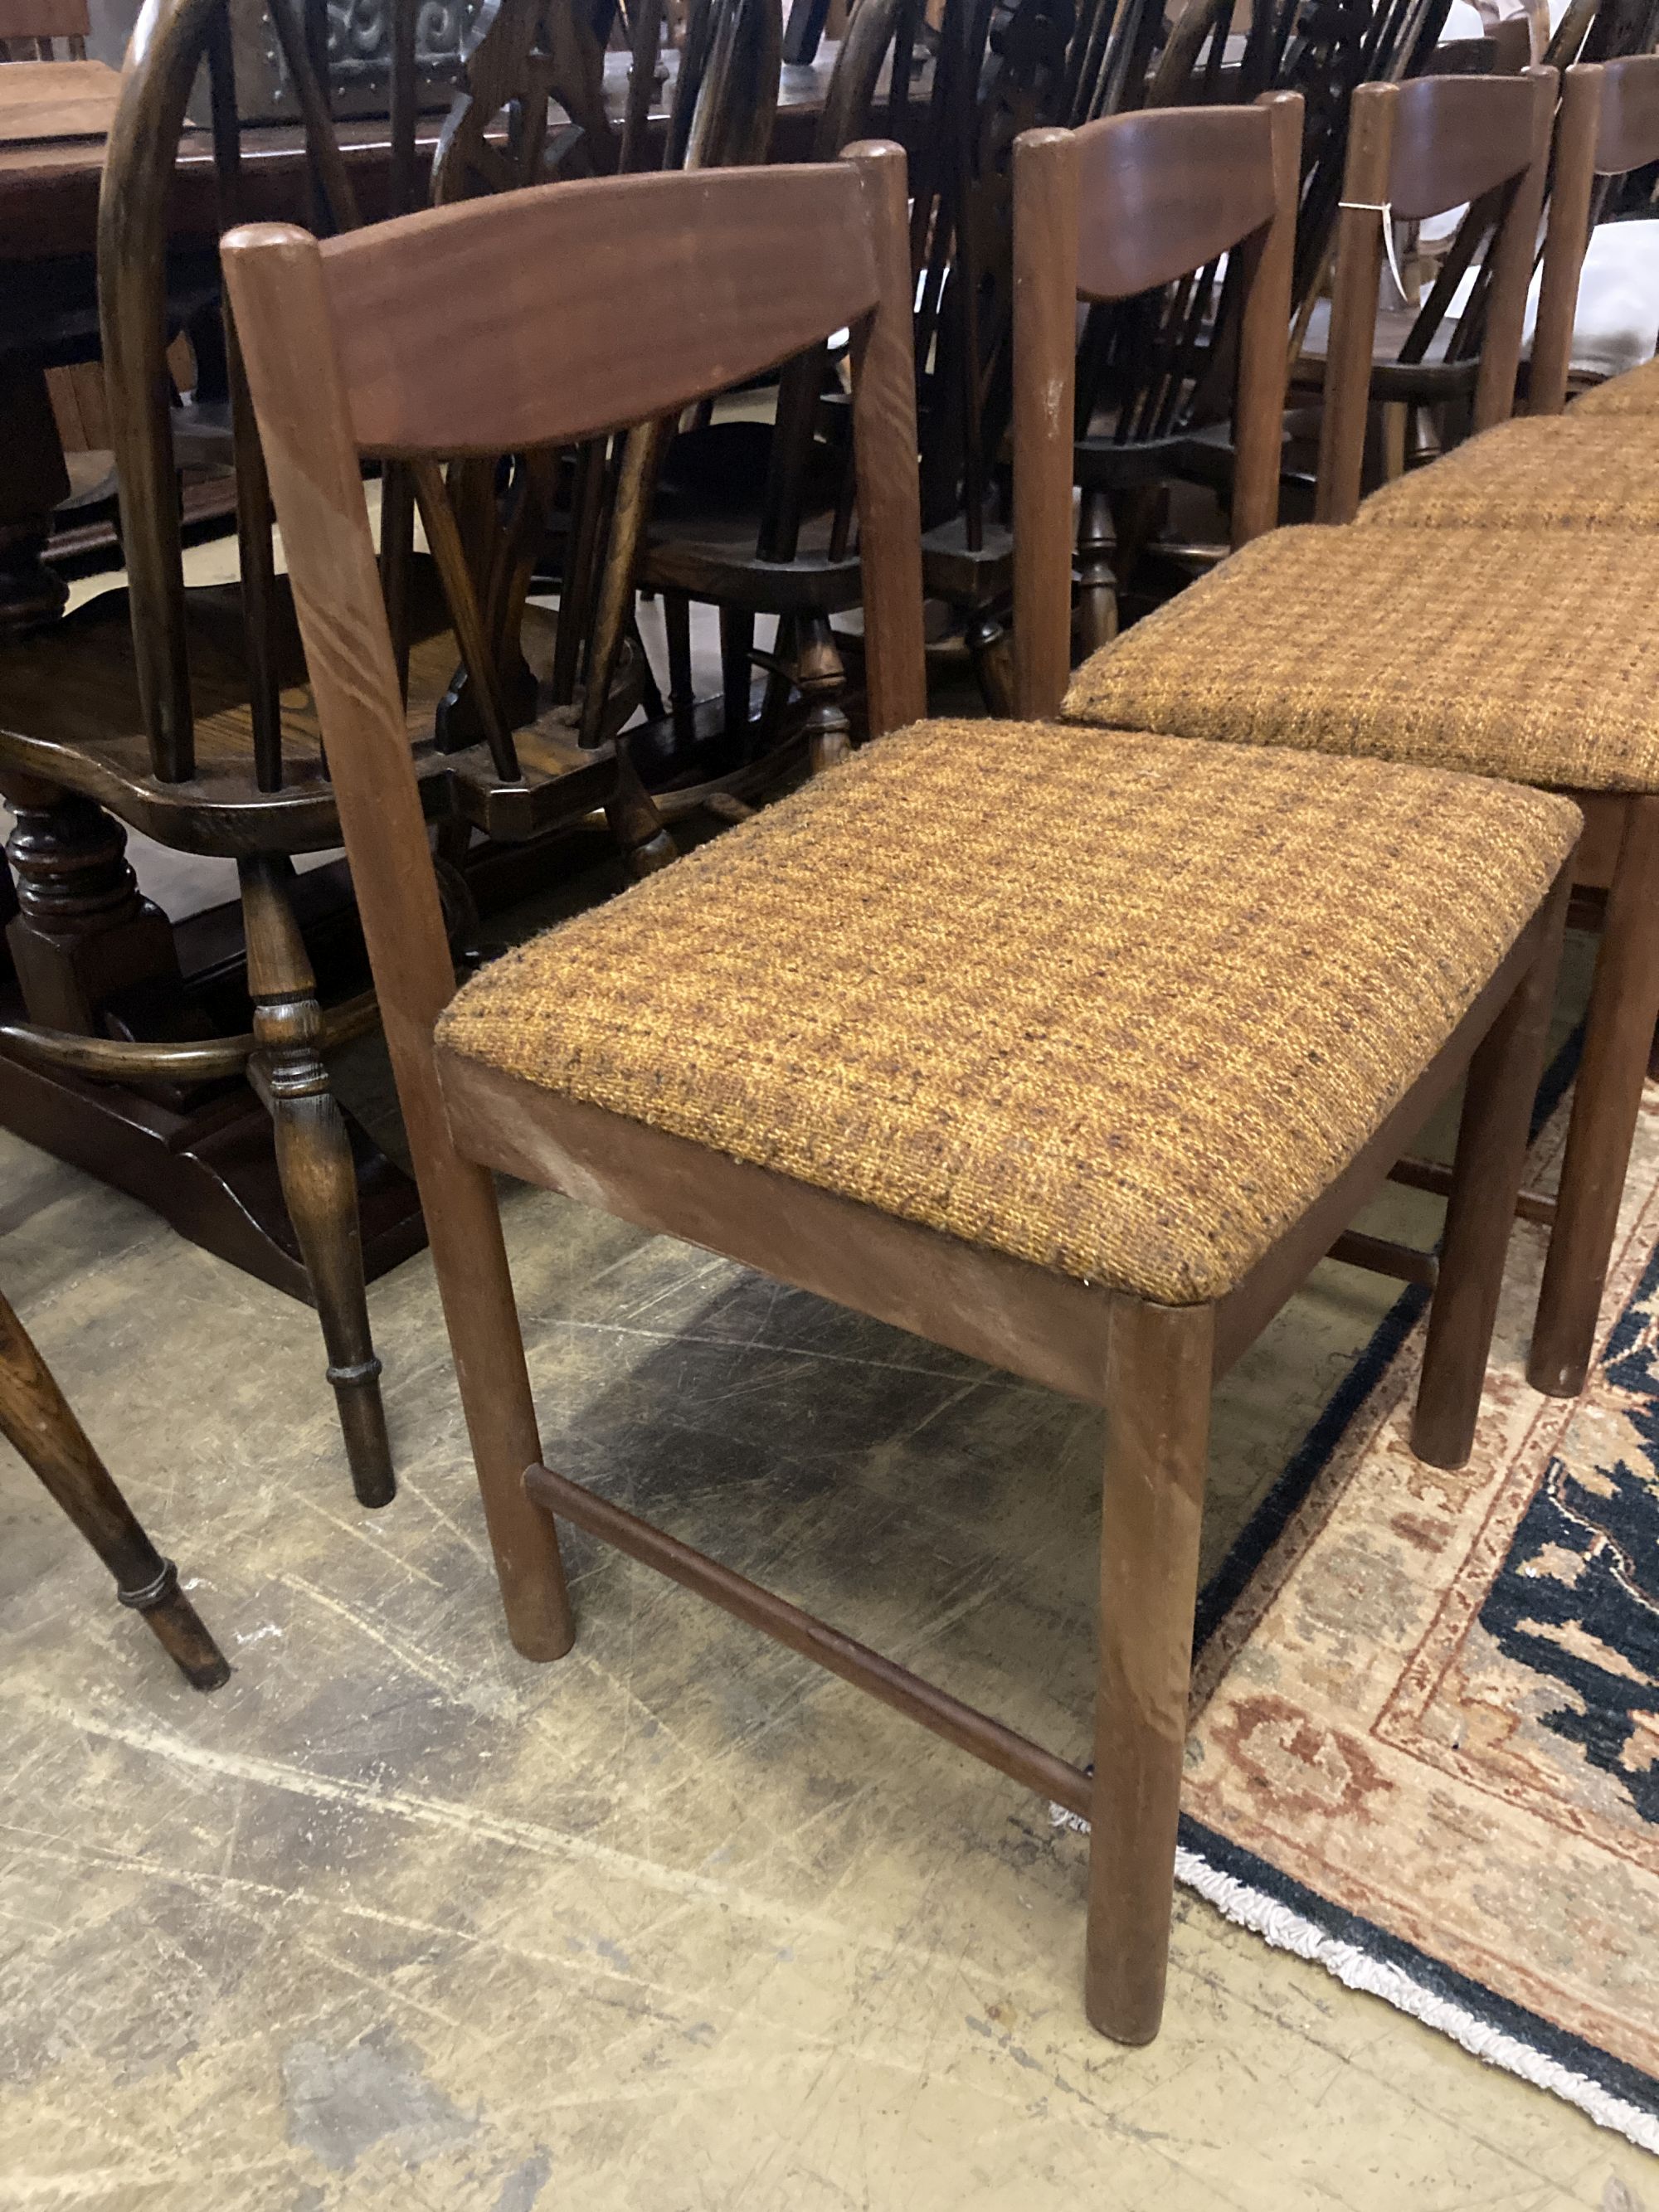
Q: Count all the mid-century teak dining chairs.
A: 4